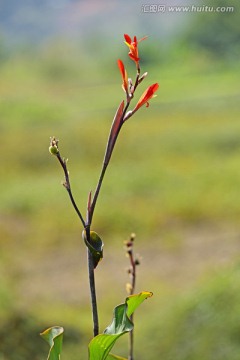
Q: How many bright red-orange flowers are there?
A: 3